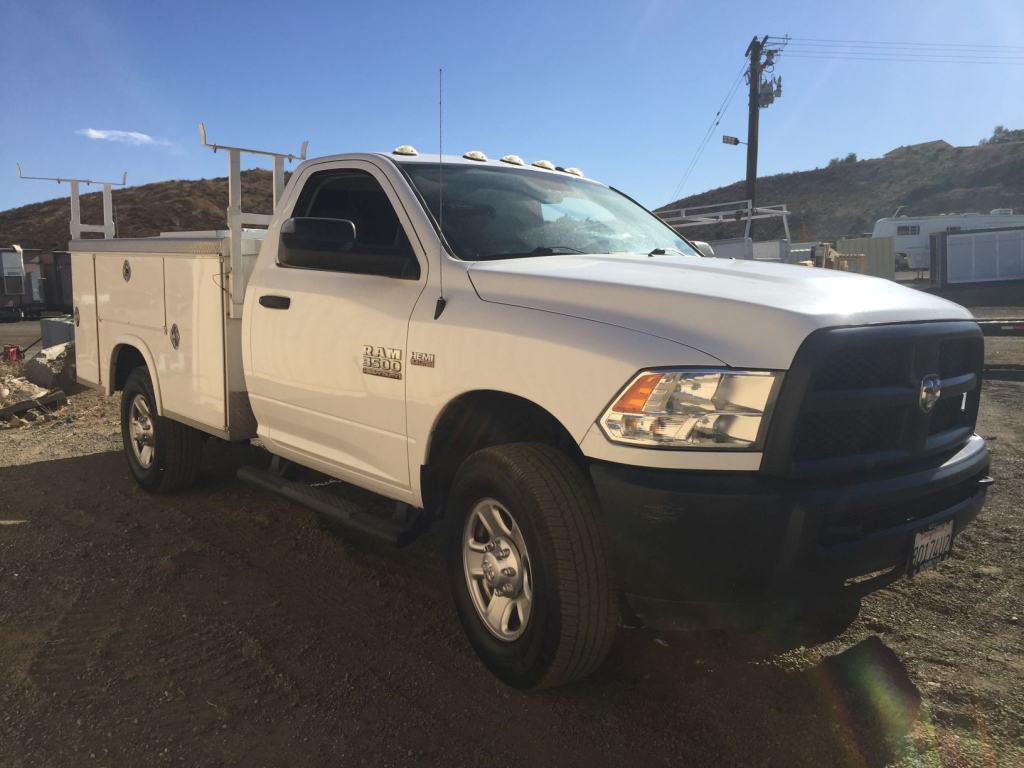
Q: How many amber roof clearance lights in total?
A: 5